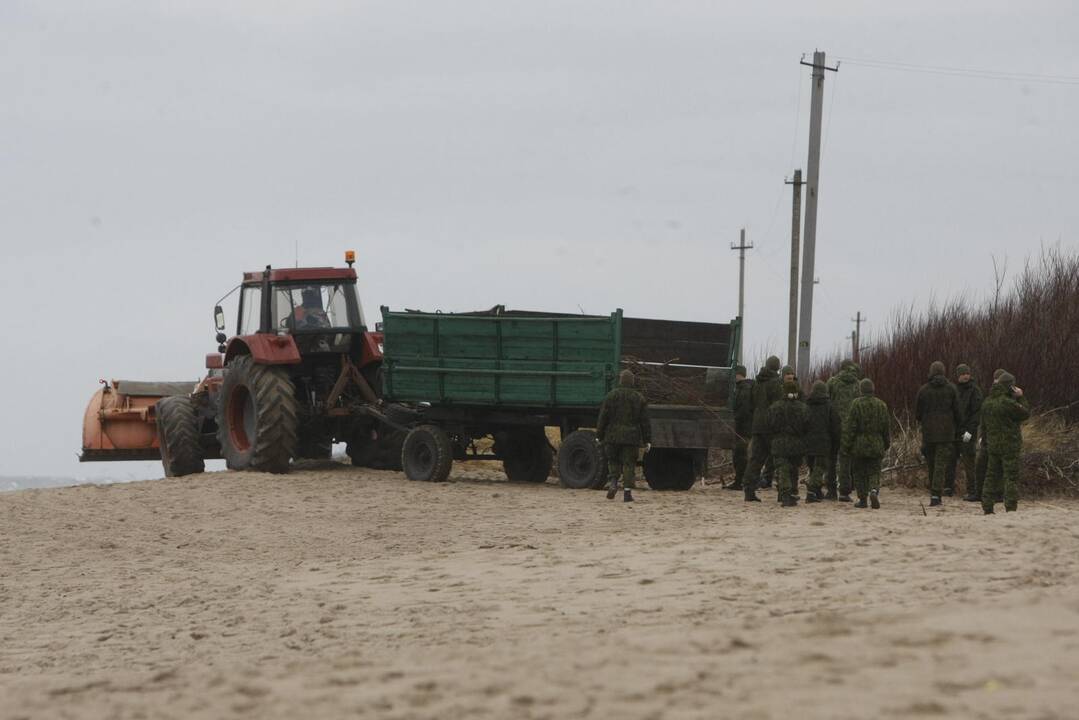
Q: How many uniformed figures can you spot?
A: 12